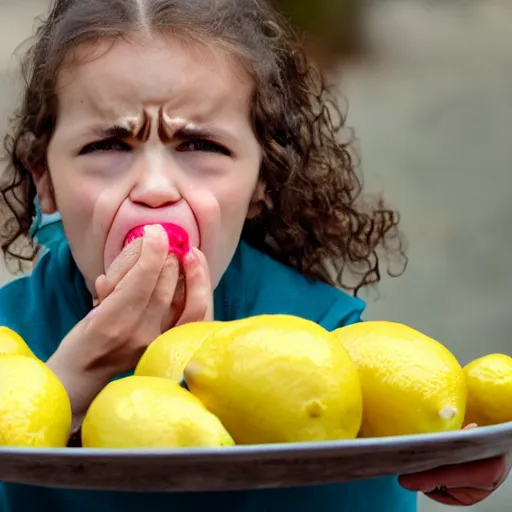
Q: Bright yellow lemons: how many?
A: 7